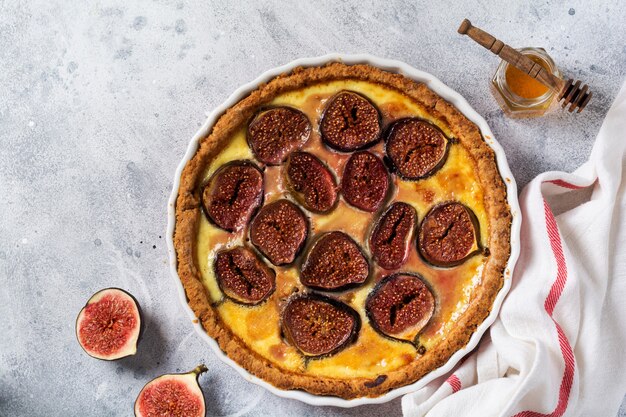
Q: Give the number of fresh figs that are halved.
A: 2